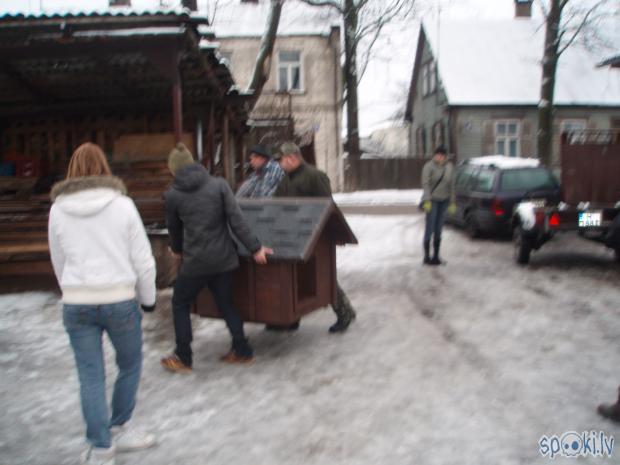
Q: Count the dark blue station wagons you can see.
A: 1